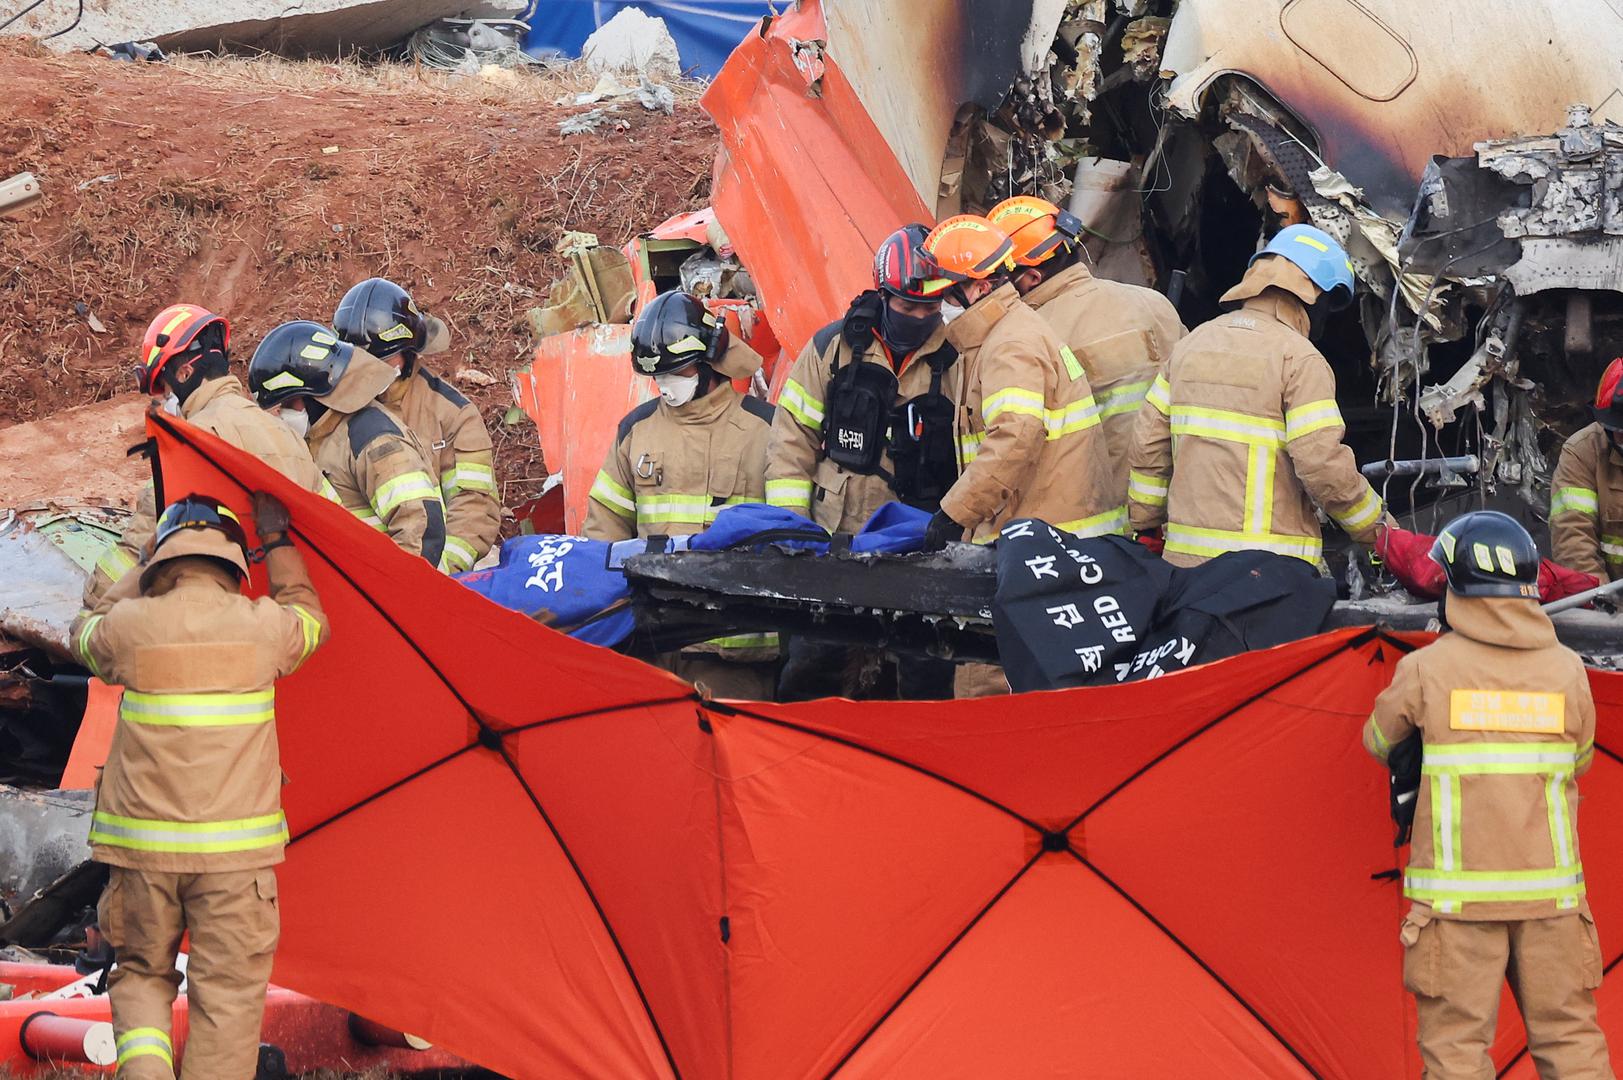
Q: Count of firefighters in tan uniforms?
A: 11